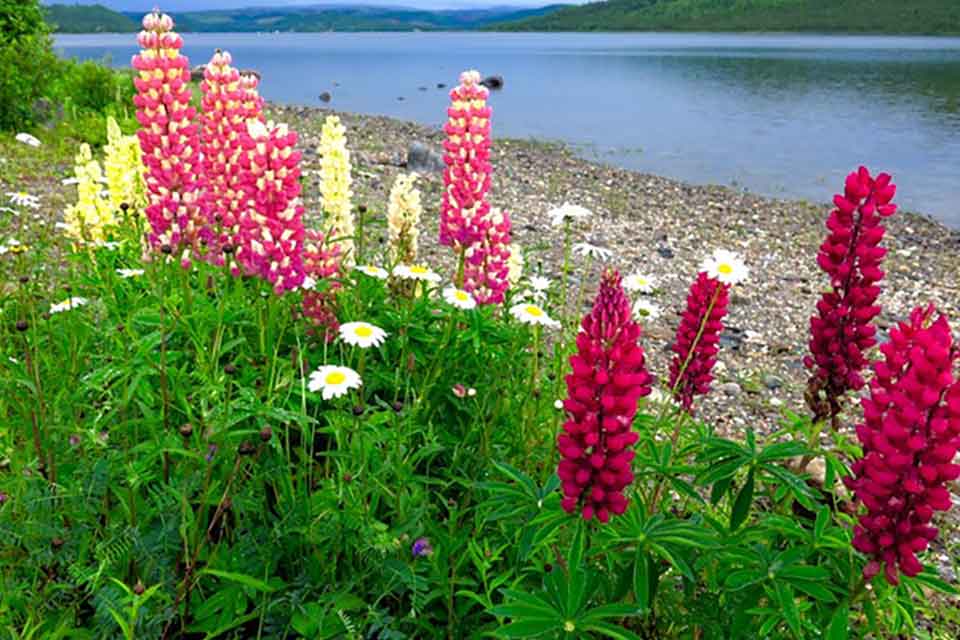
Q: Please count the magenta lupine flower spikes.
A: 4